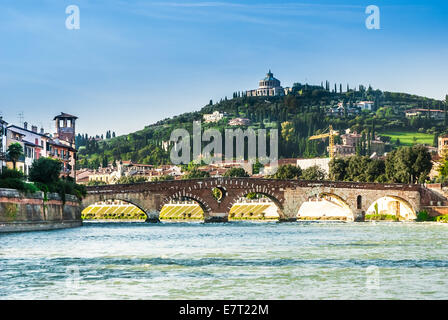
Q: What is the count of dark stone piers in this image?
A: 4